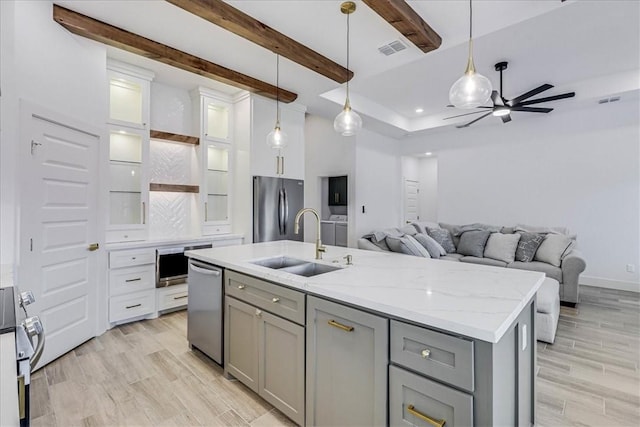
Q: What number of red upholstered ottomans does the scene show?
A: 0